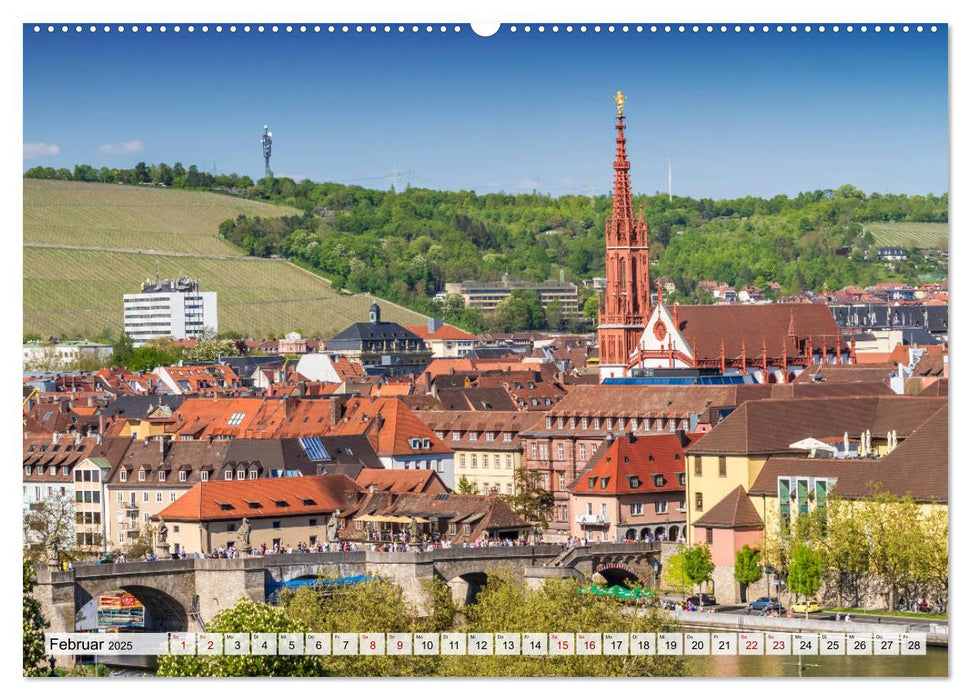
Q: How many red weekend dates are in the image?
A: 8